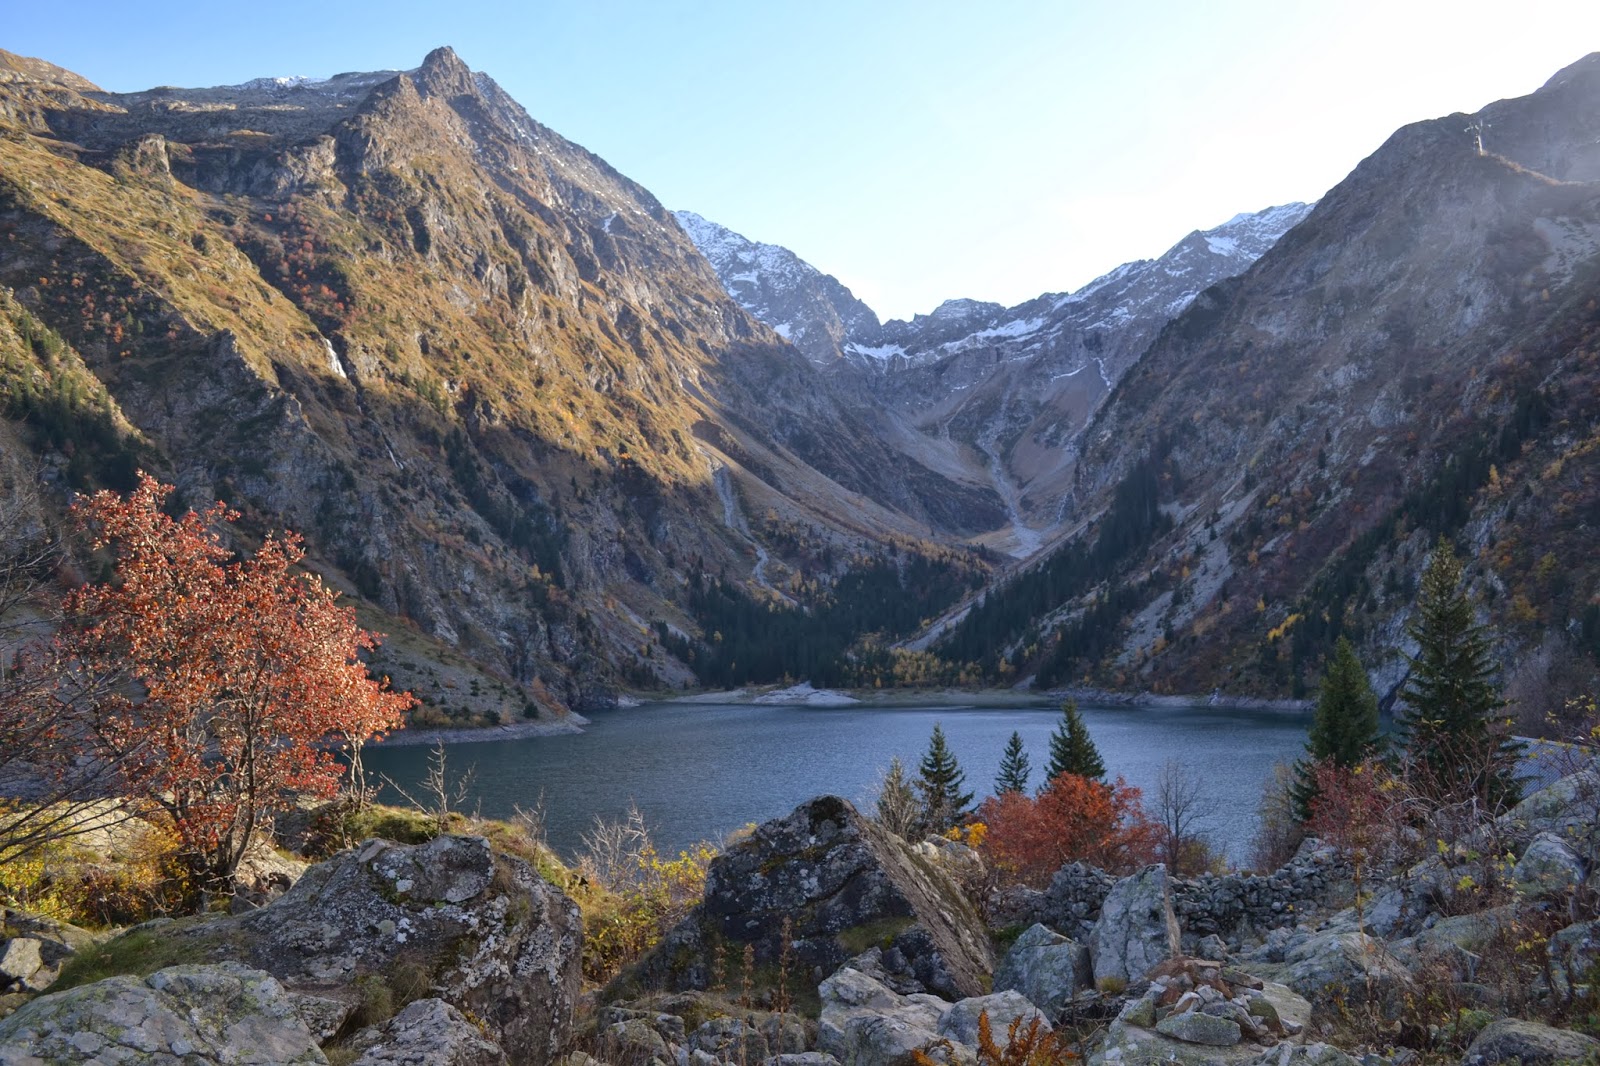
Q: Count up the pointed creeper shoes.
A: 0